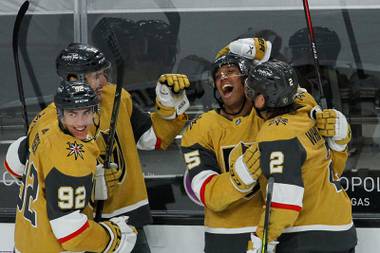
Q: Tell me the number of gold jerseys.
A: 4